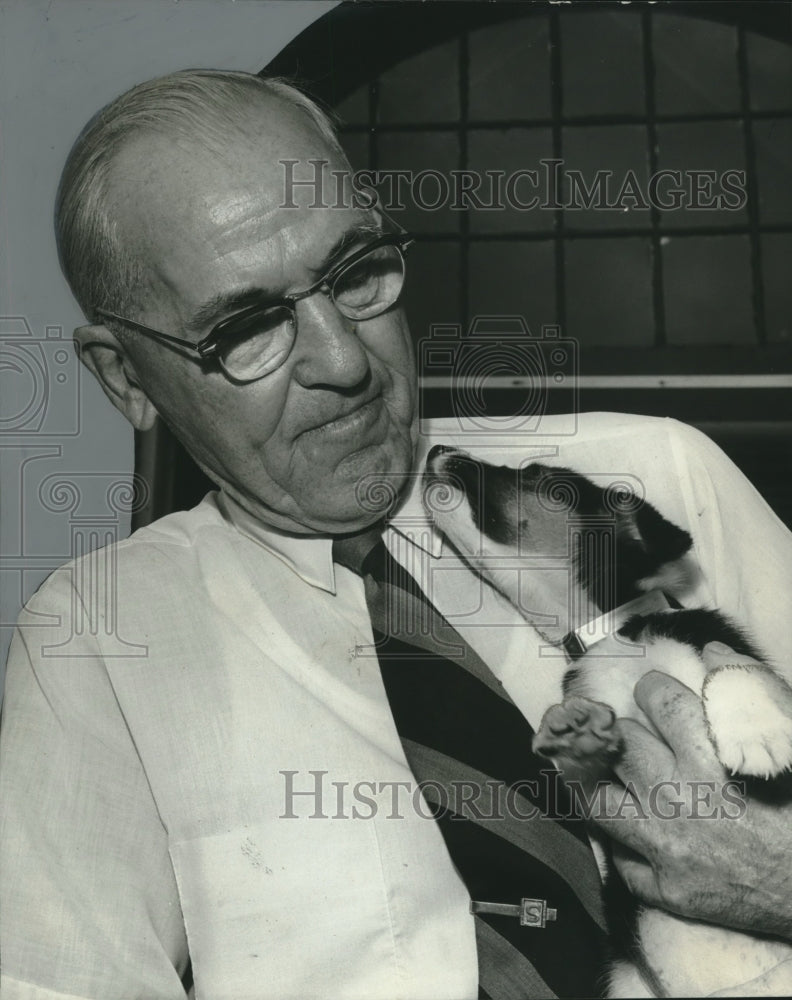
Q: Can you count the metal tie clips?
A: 1